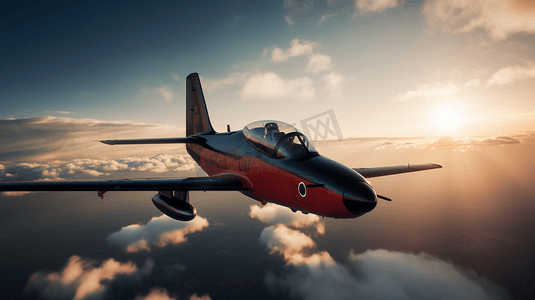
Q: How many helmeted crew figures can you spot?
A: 1